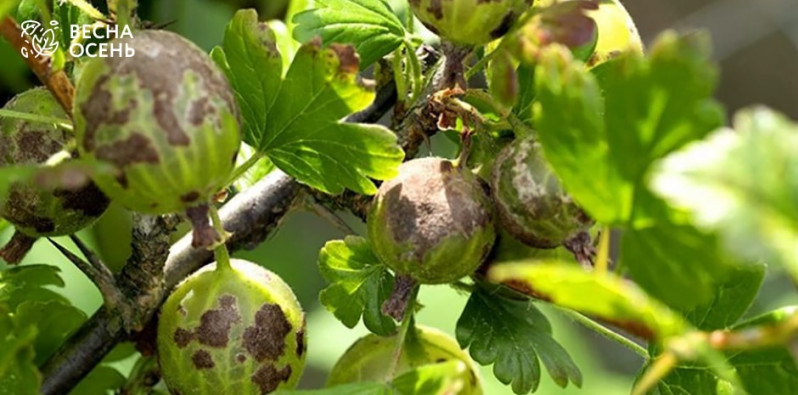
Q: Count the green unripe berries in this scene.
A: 8